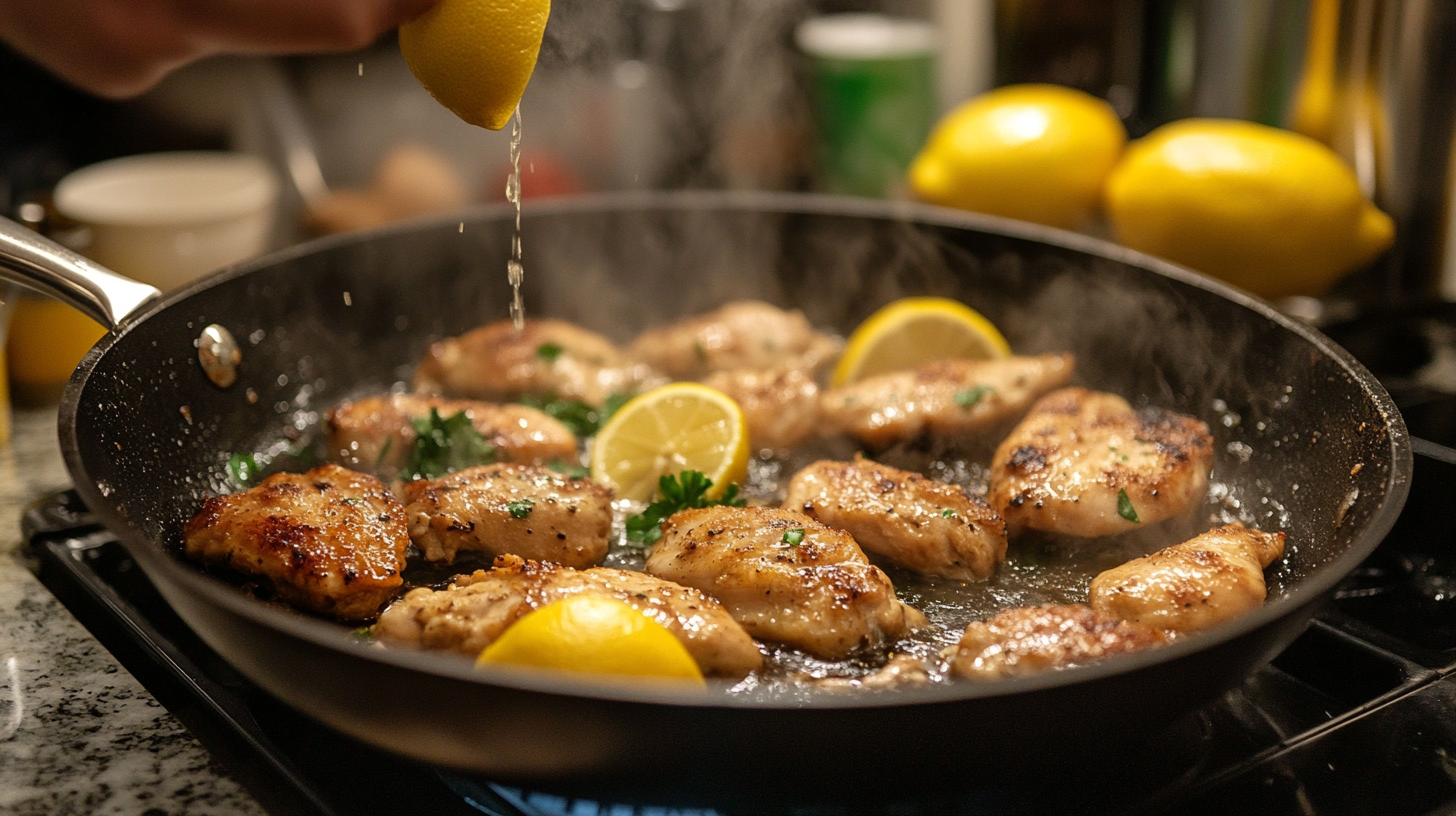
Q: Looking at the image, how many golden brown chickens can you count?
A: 13